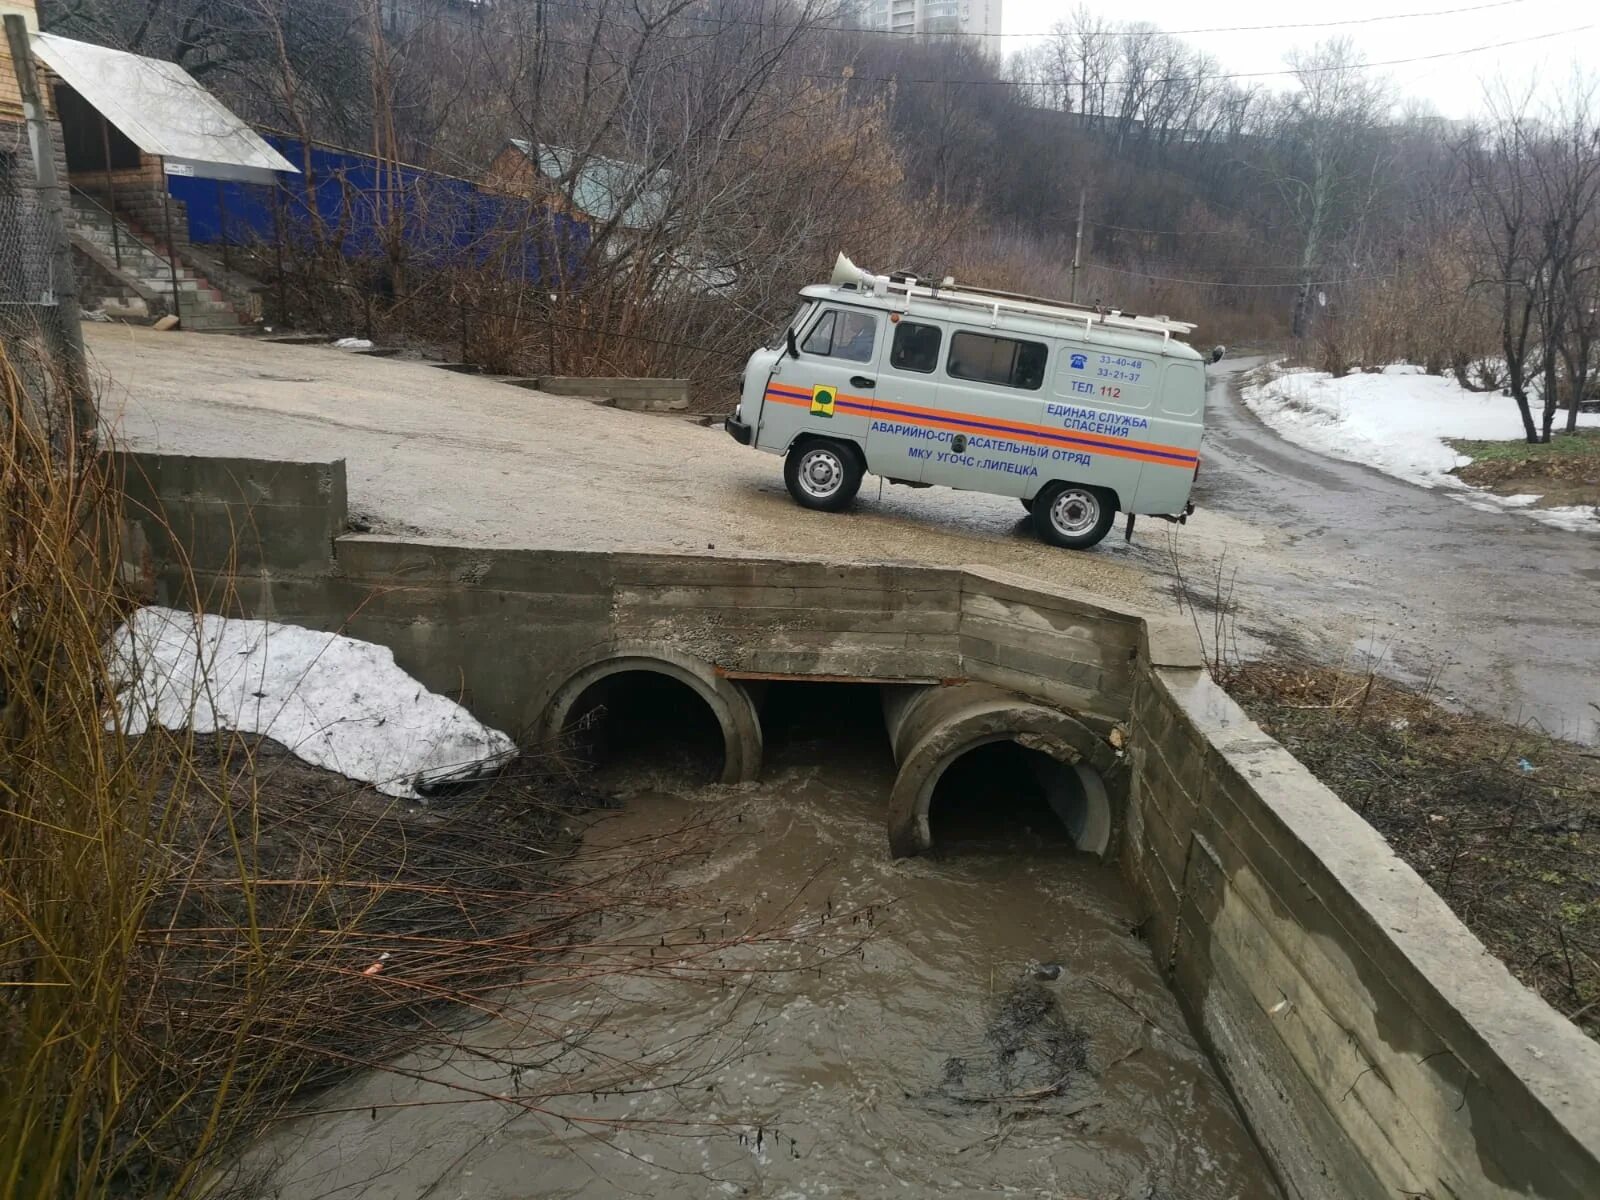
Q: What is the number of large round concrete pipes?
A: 2